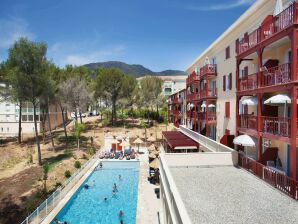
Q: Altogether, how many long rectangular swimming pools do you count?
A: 1